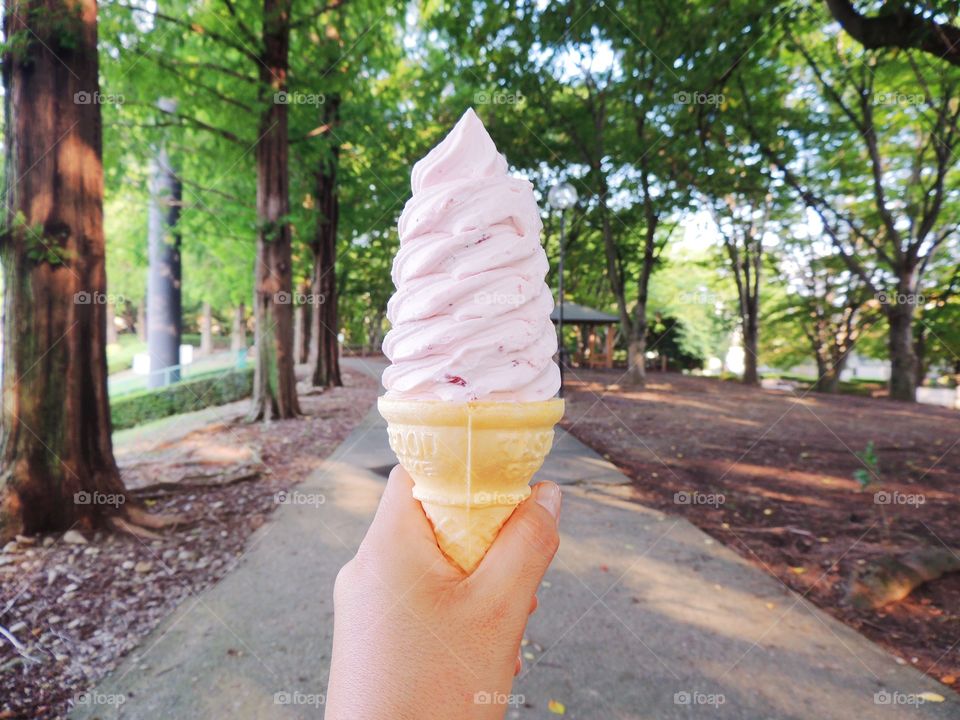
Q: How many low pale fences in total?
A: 1